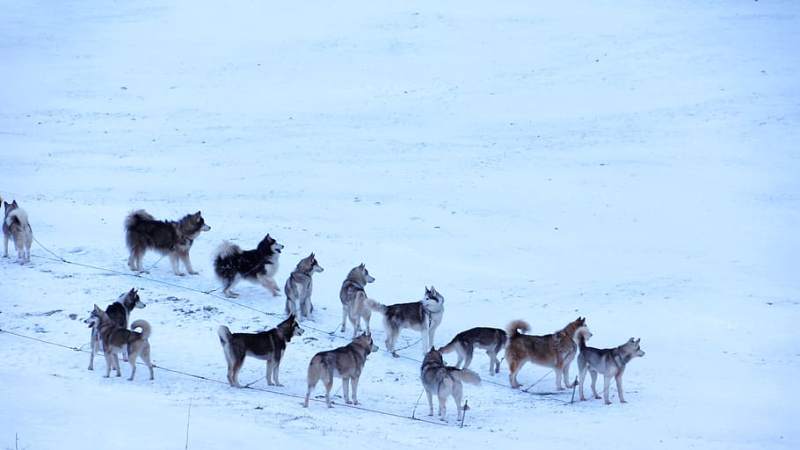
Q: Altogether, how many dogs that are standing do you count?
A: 14